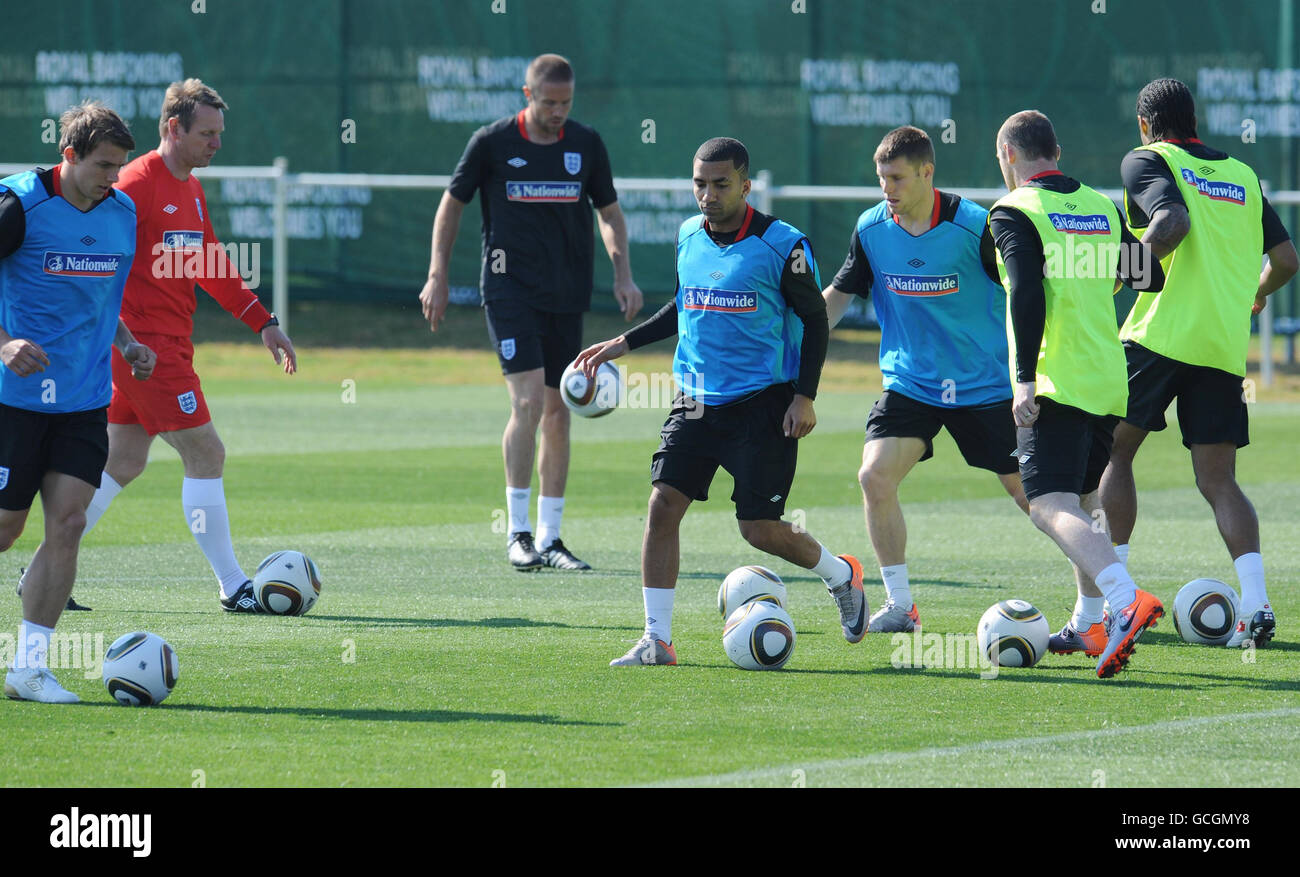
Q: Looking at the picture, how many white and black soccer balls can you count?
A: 7